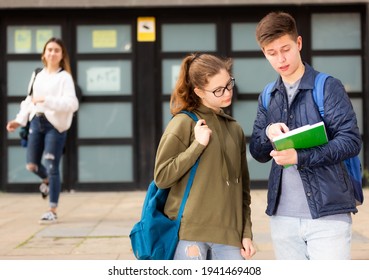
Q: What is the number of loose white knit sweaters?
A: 1